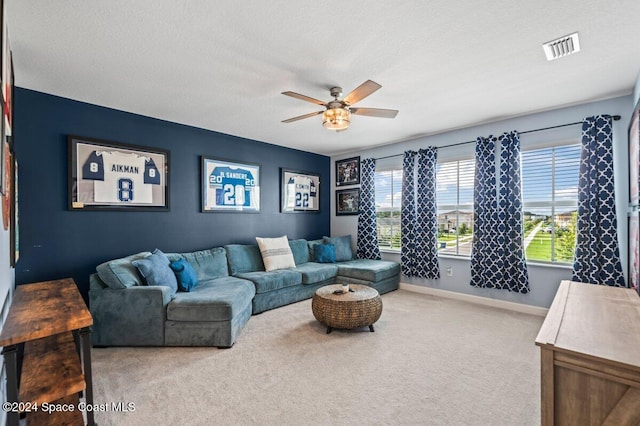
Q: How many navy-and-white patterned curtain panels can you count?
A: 6